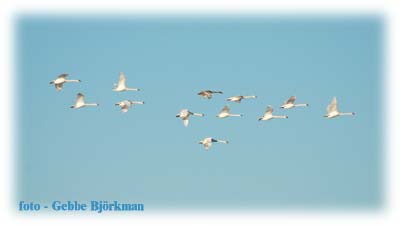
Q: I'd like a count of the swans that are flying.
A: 12